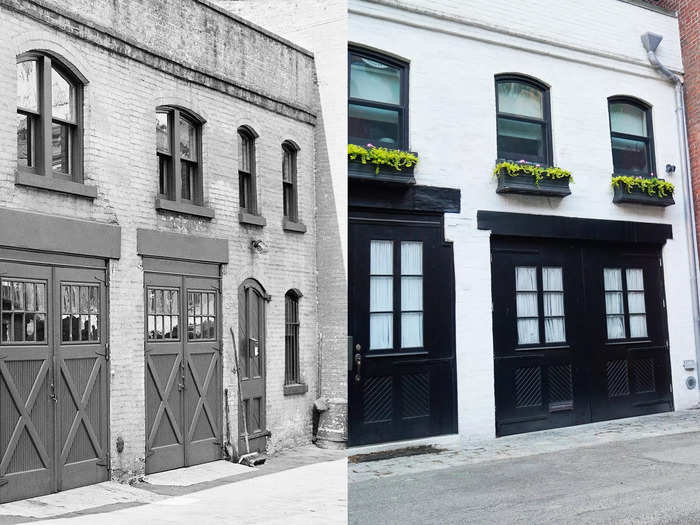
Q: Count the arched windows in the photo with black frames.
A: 3